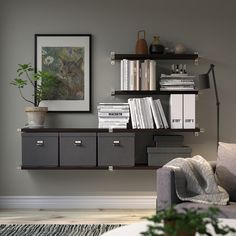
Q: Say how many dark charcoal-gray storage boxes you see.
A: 5